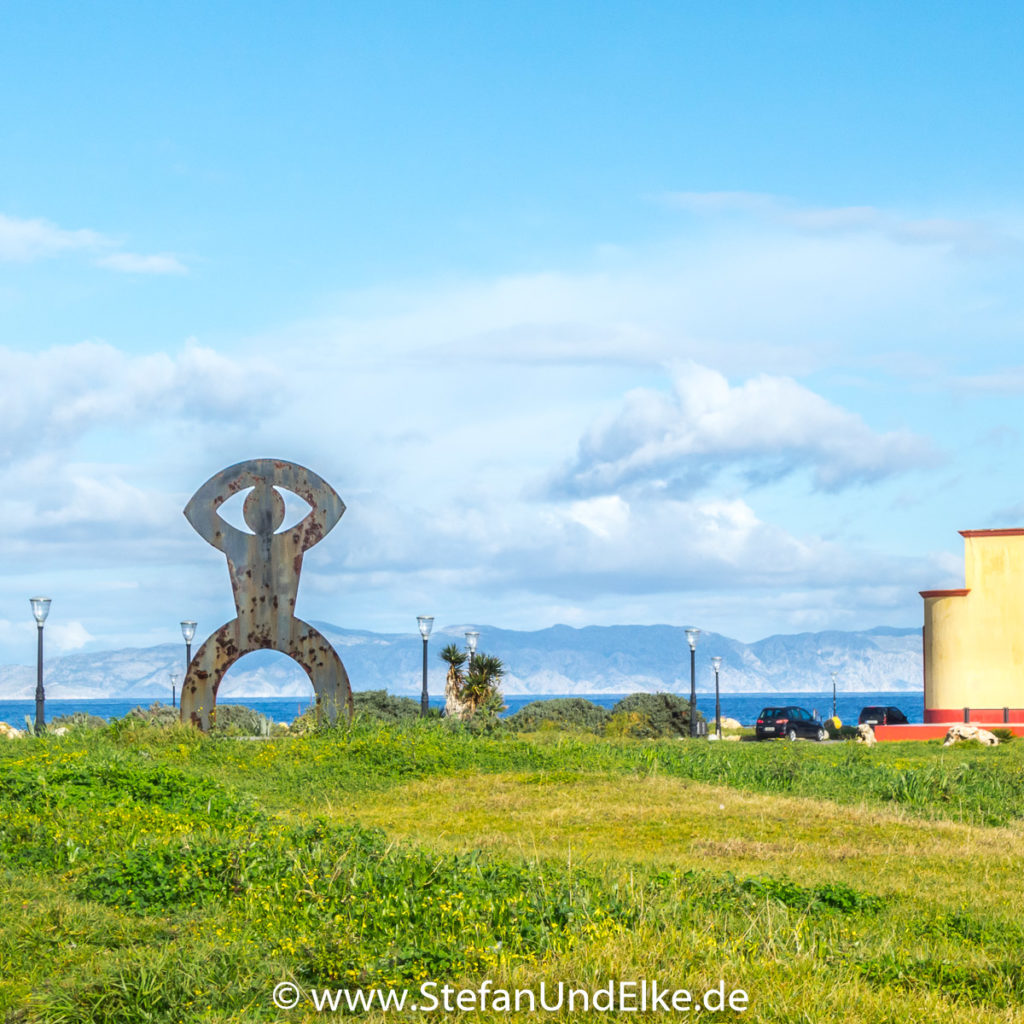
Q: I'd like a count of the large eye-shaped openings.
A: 1